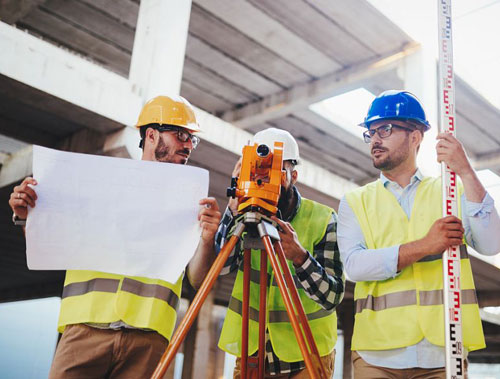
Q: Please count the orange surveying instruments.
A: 1